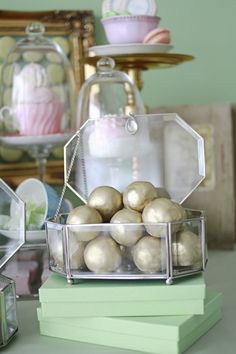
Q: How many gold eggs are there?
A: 9